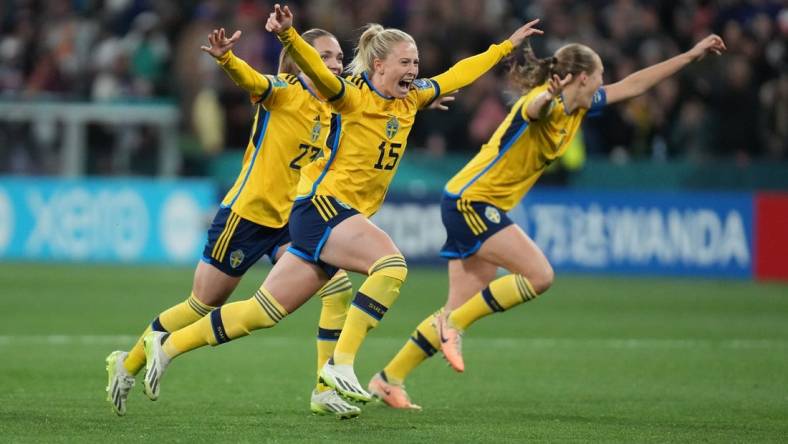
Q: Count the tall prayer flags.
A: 0